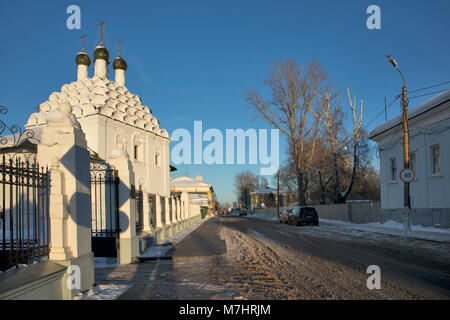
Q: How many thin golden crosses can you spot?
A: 3